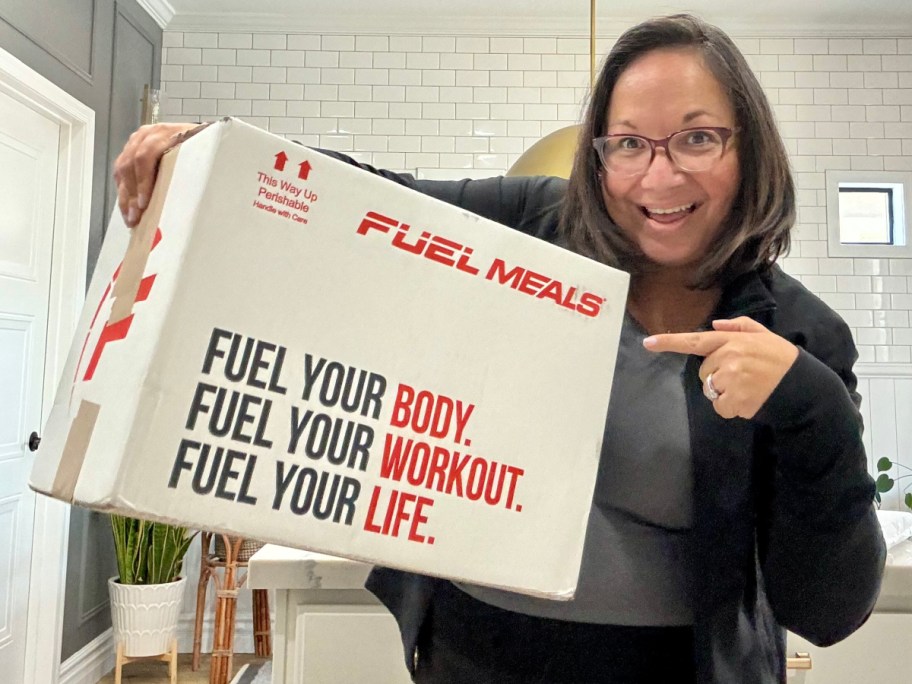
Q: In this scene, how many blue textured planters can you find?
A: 0